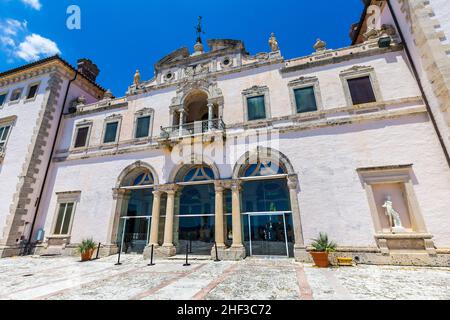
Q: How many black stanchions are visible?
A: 5